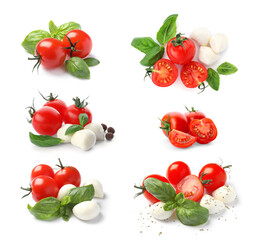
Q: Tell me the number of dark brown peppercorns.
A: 3